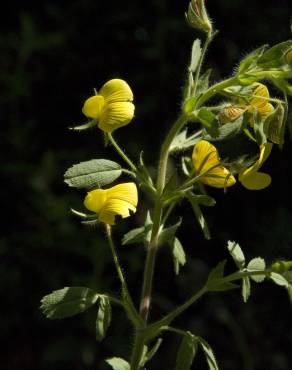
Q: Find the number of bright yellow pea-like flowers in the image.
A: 5